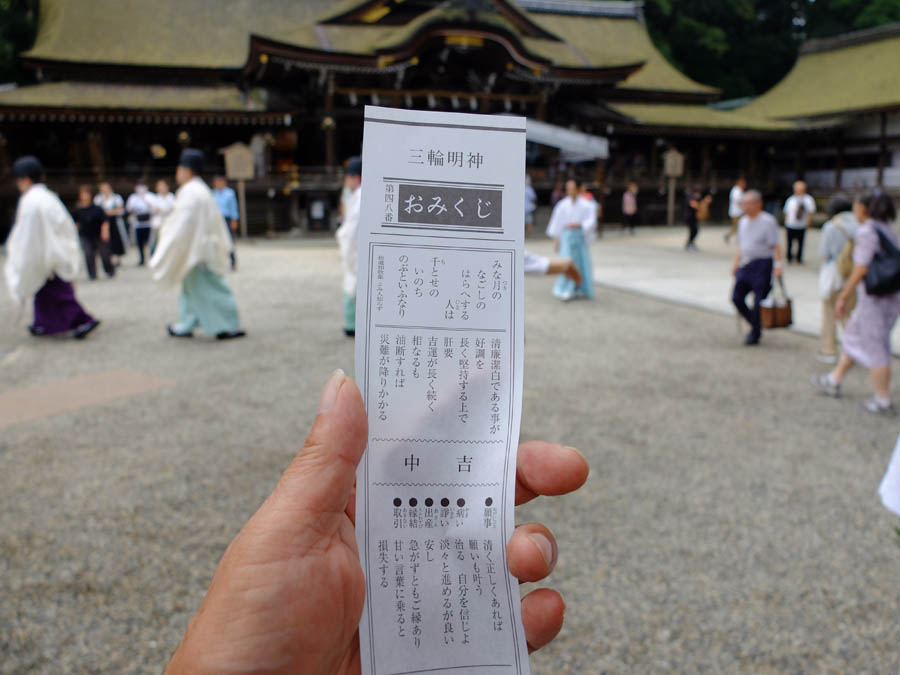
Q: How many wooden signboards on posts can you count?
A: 2